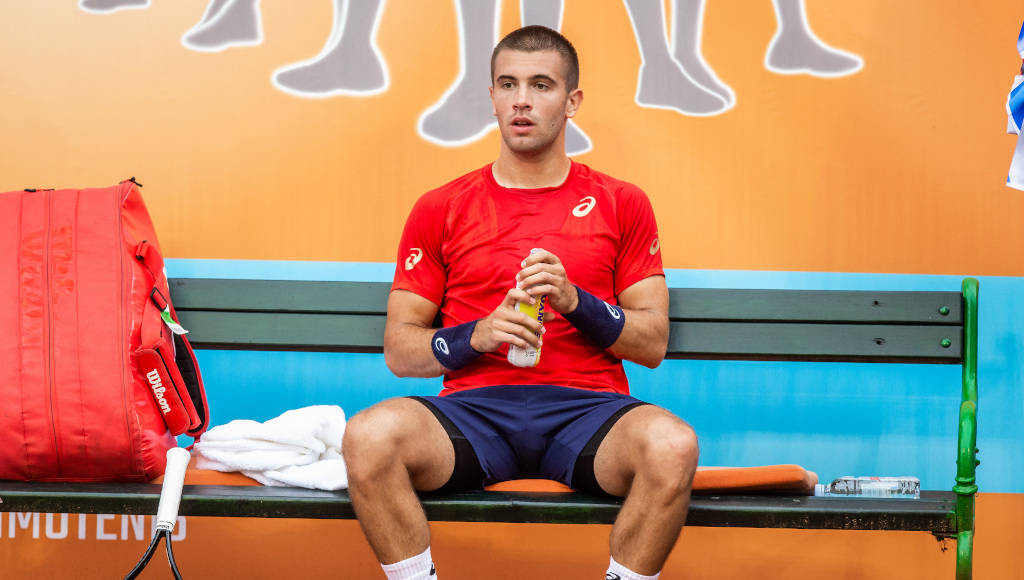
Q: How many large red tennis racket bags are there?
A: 1